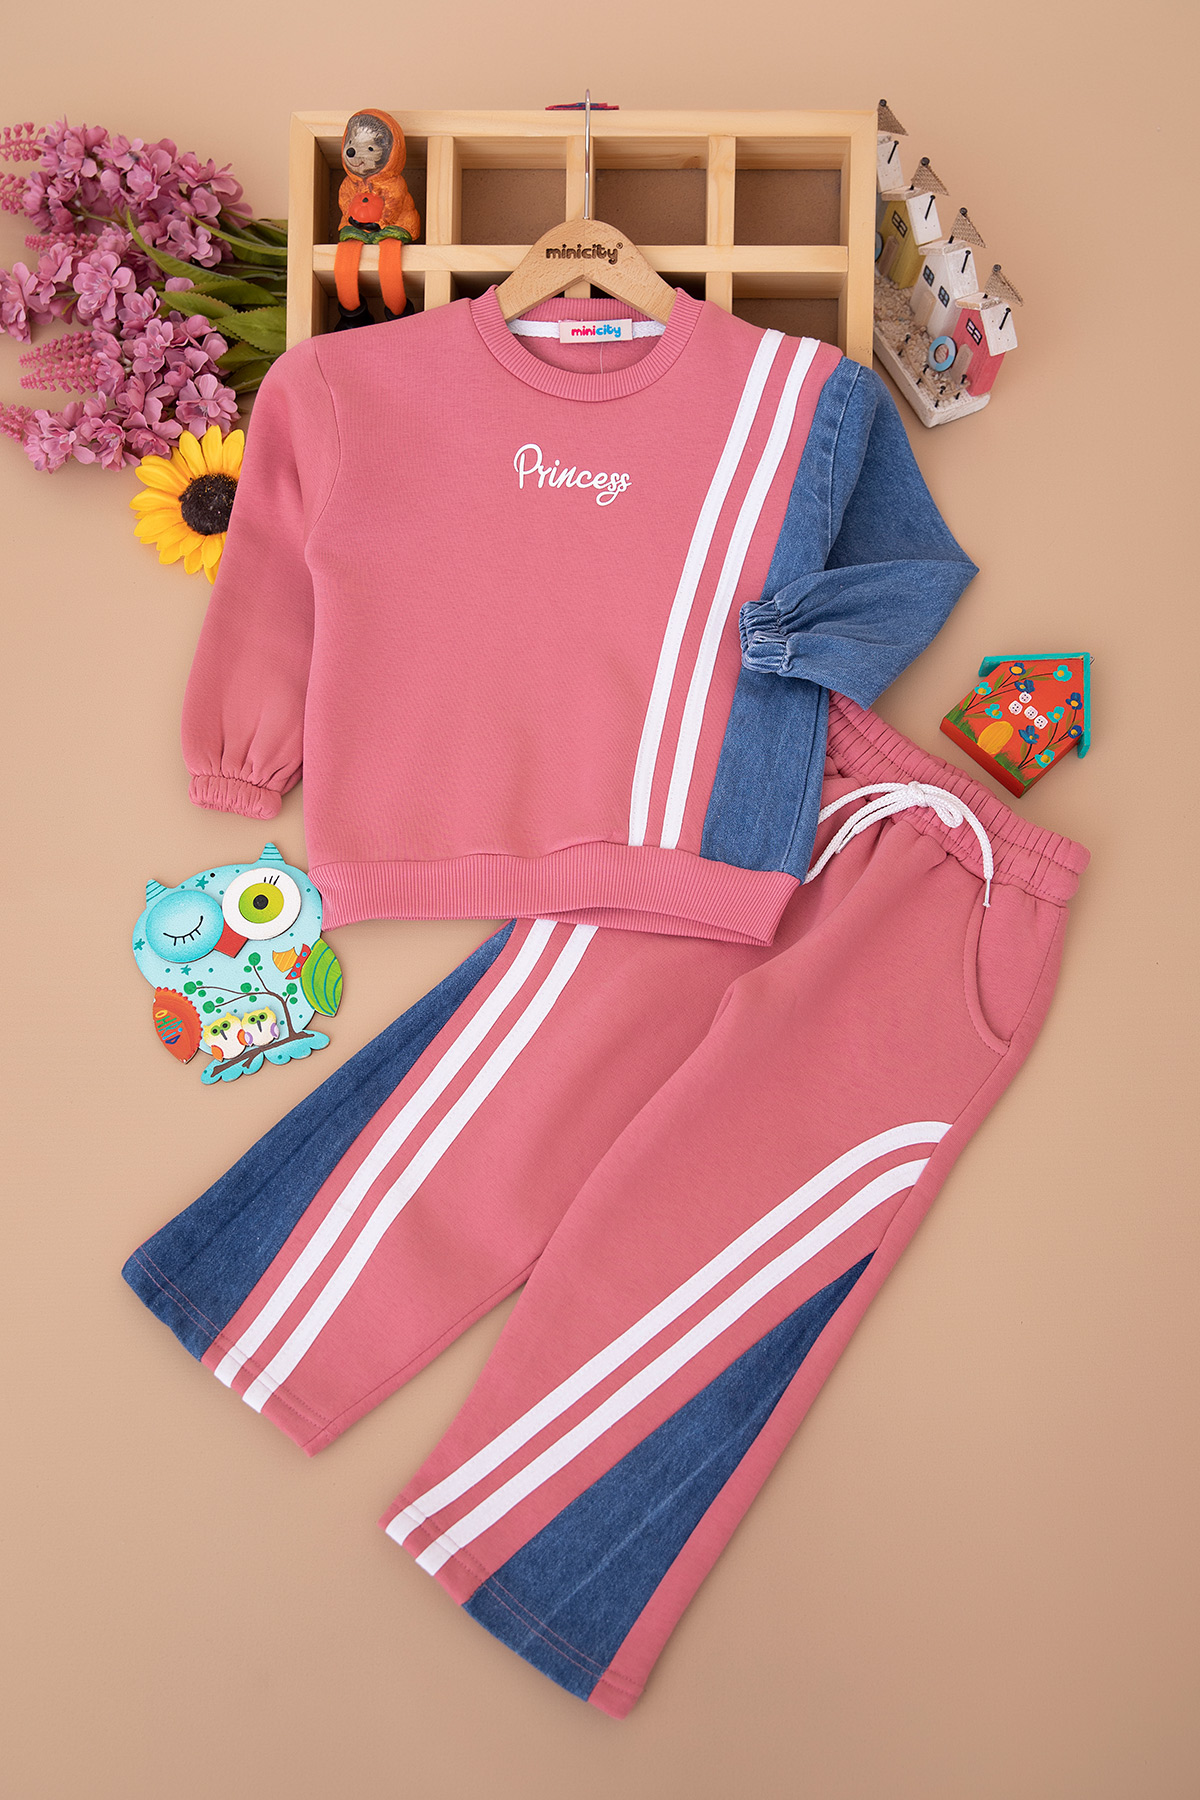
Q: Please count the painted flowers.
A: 10